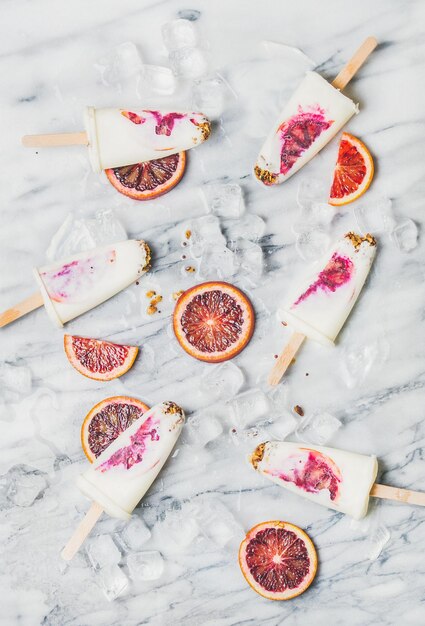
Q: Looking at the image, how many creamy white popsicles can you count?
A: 6